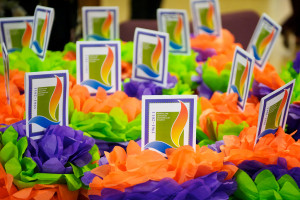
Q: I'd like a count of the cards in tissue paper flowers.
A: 13